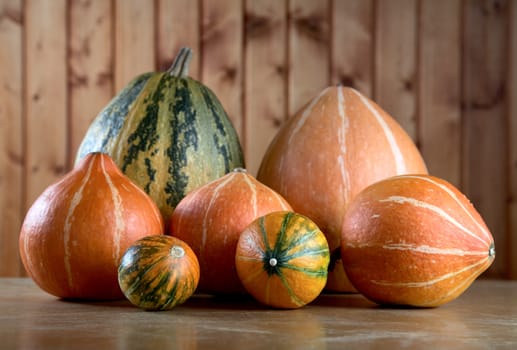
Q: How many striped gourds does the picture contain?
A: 7